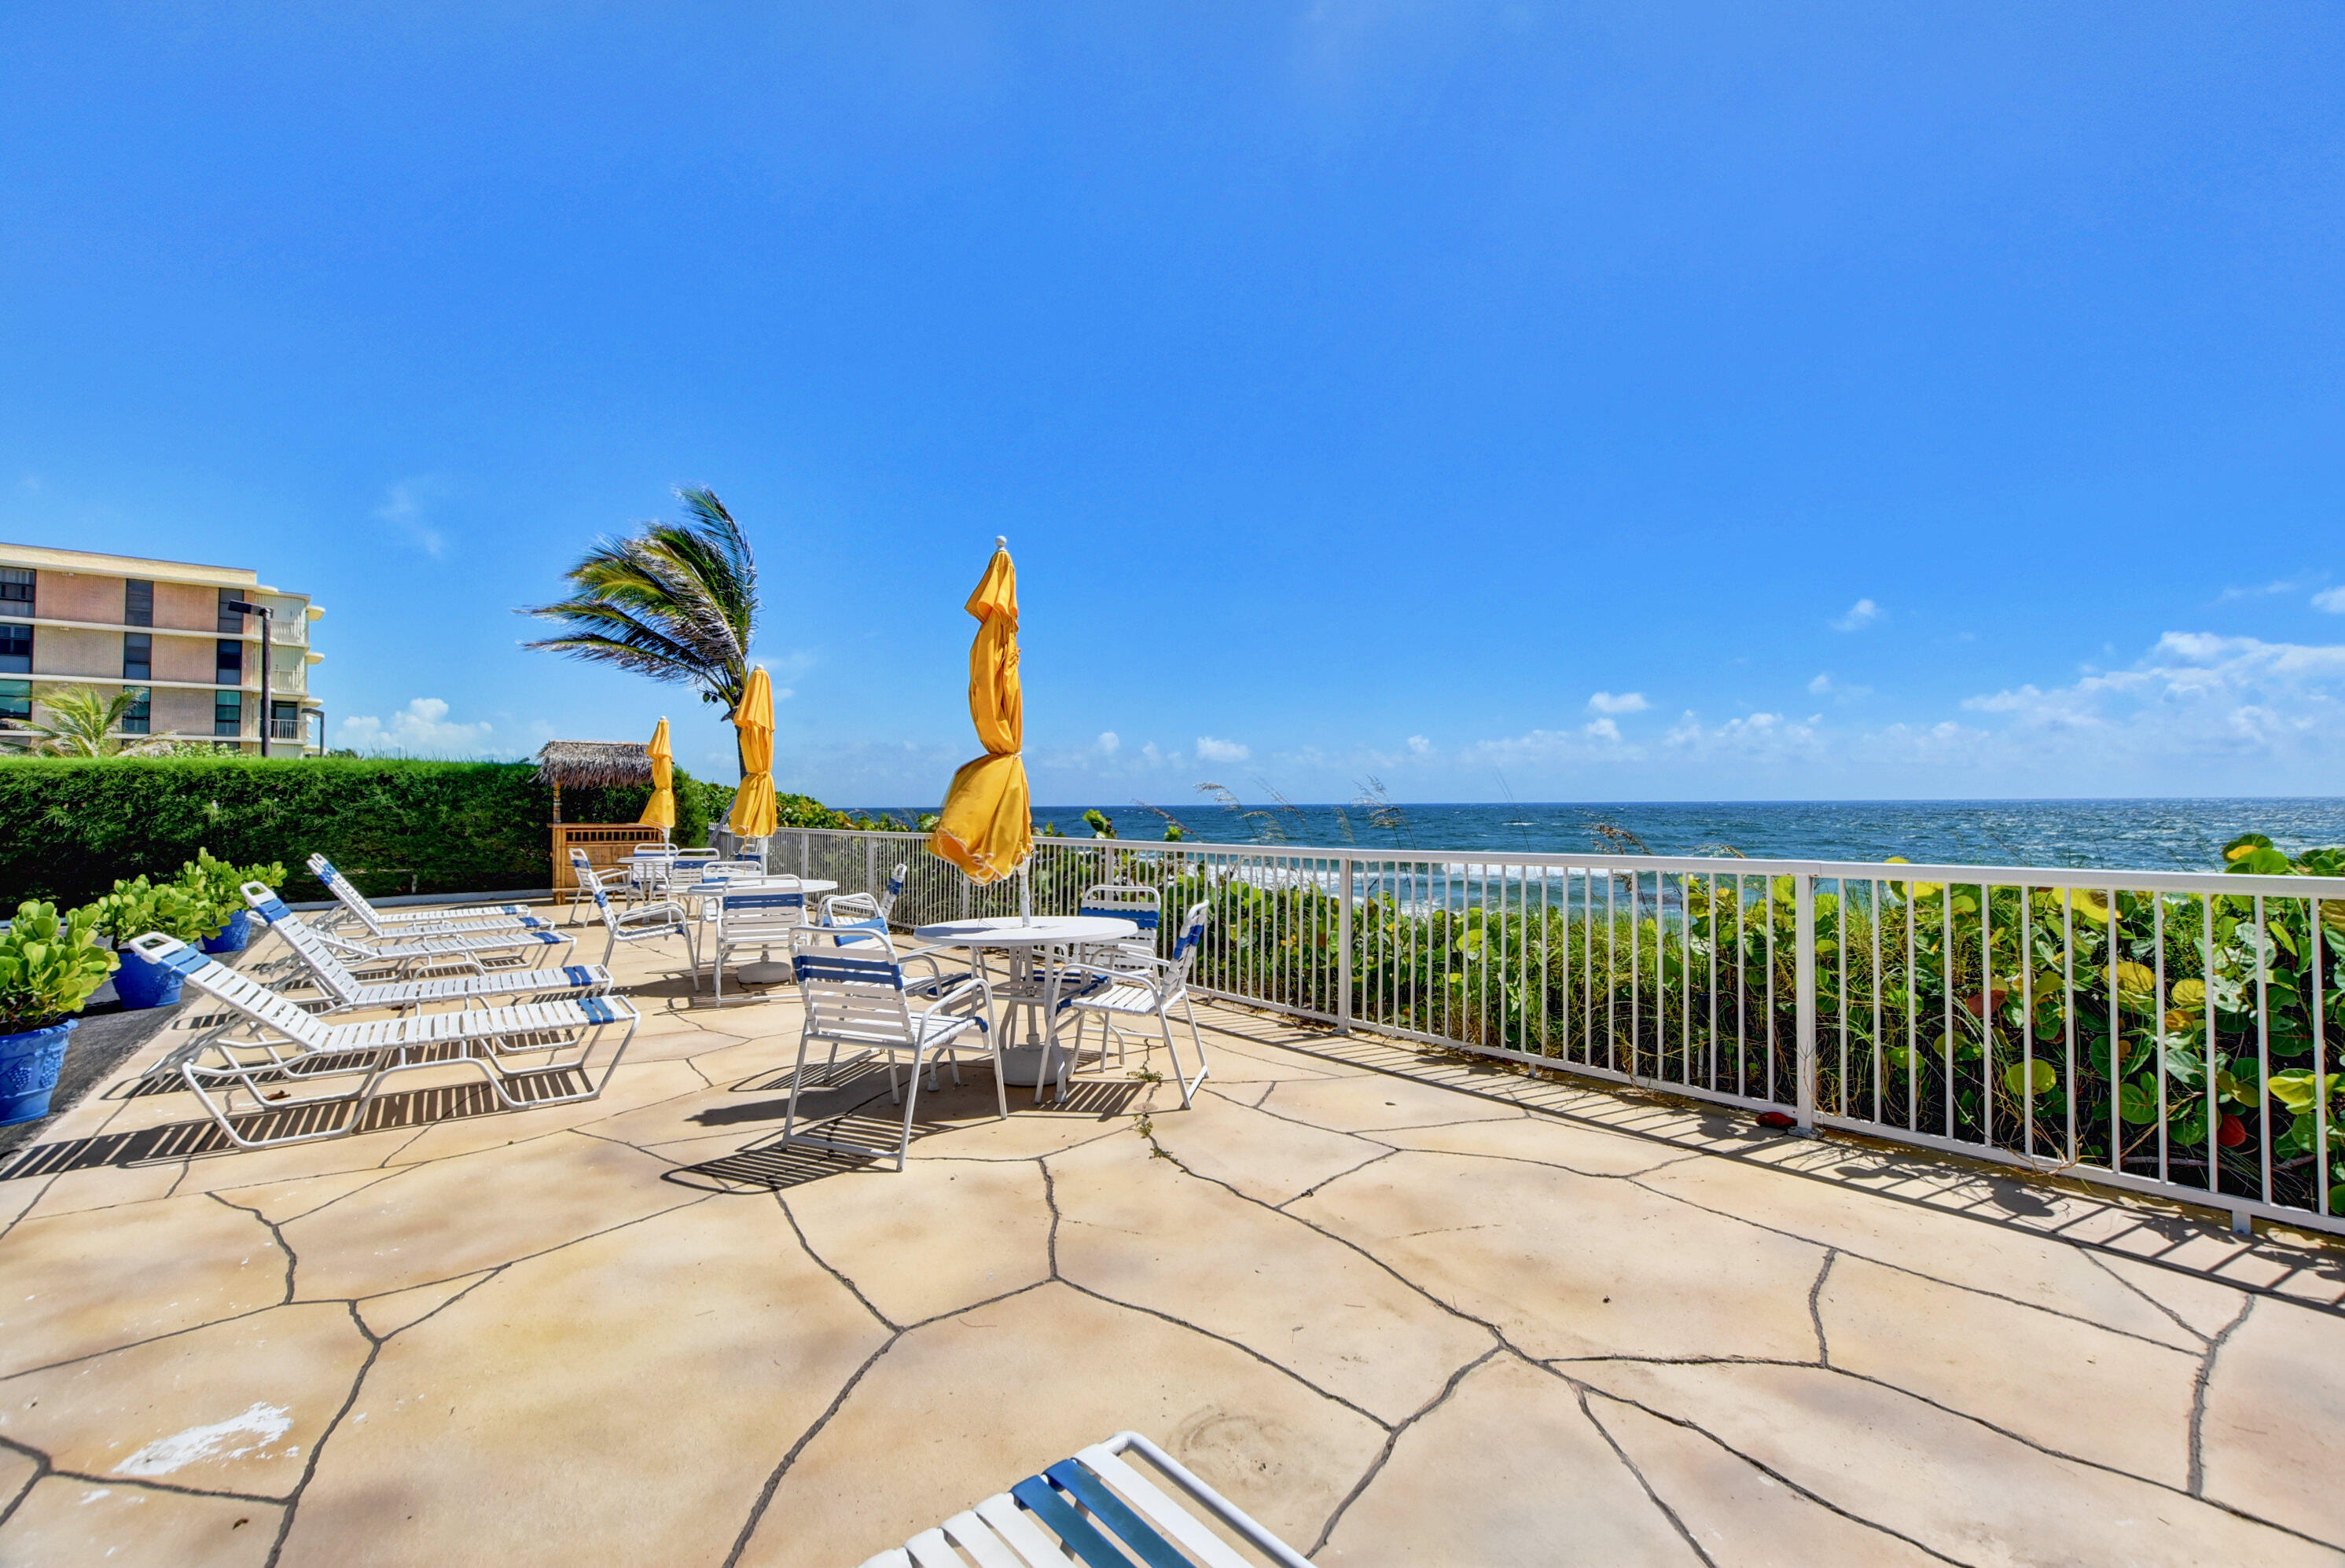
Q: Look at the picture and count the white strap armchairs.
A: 12